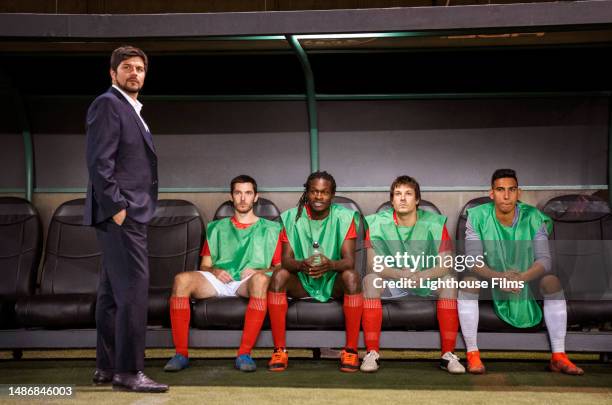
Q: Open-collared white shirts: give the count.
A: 1